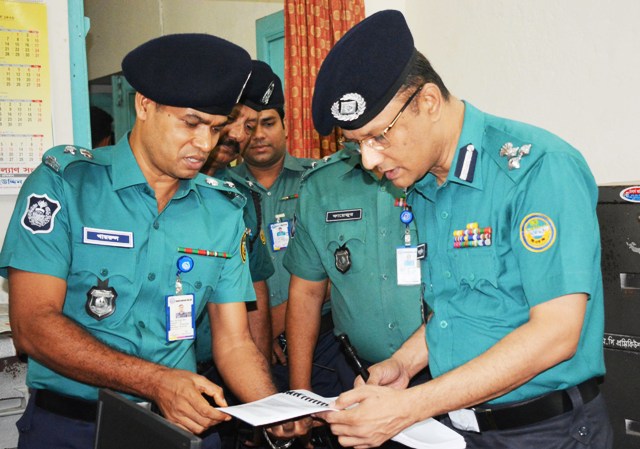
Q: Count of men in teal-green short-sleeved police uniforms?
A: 5